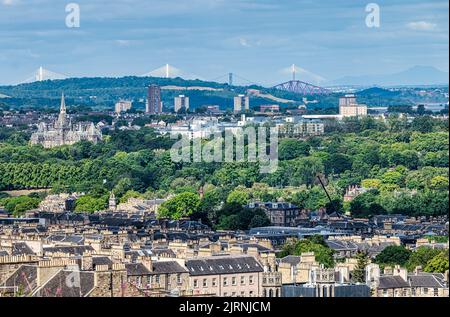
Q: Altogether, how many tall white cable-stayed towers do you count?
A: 3